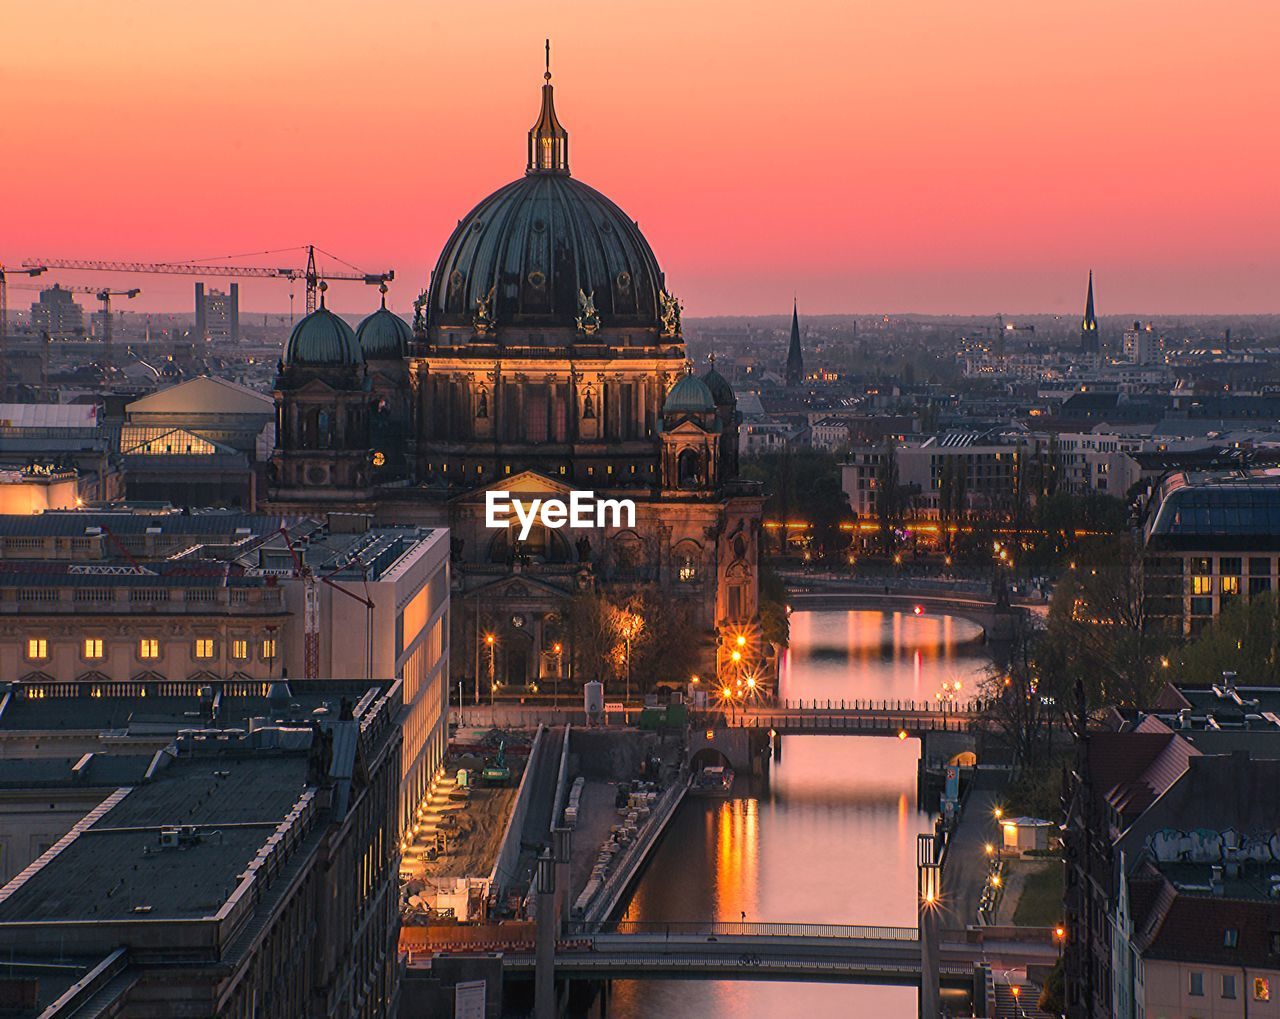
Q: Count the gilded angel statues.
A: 4